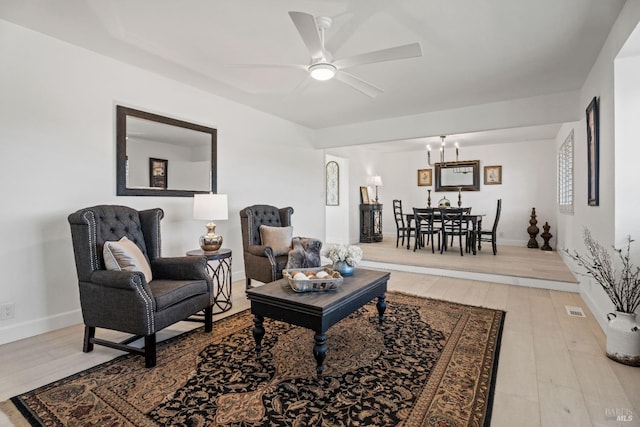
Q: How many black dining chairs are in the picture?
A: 6